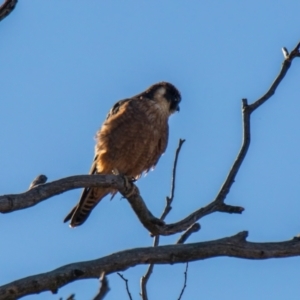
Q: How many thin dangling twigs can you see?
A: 2